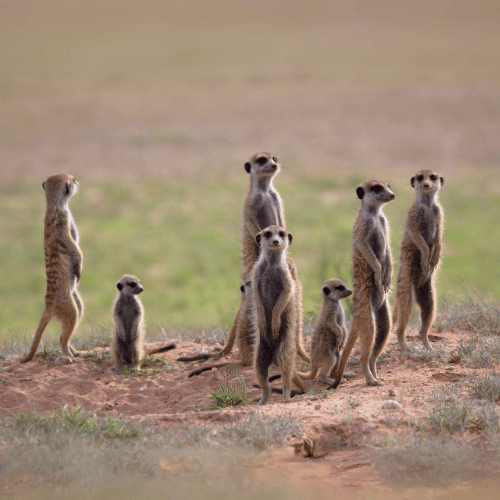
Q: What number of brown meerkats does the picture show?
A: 8